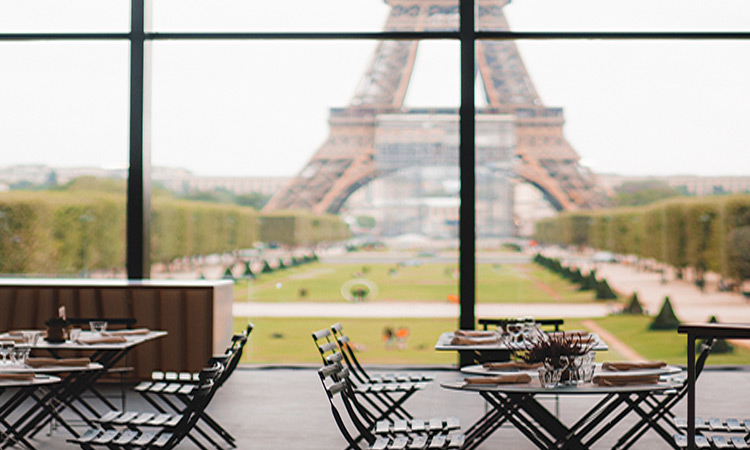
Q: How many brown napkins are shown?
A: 14